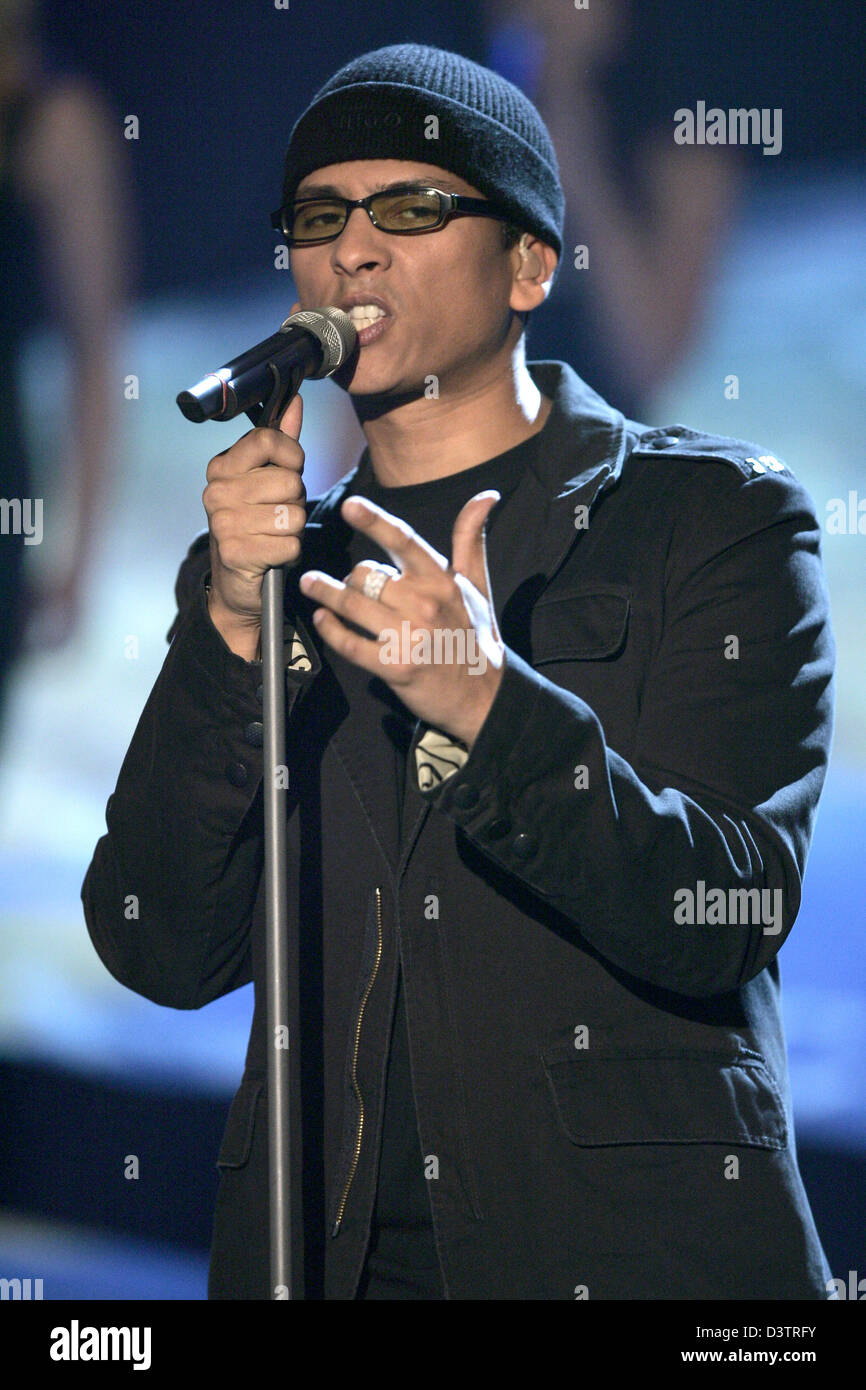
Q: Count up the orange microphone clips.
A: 0